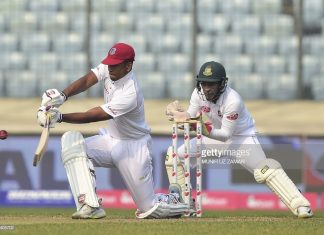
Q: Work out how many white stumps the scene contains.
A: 3